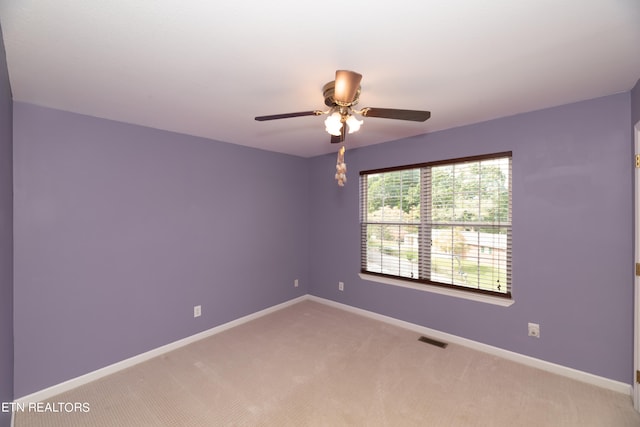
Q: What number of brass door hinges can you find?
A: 3